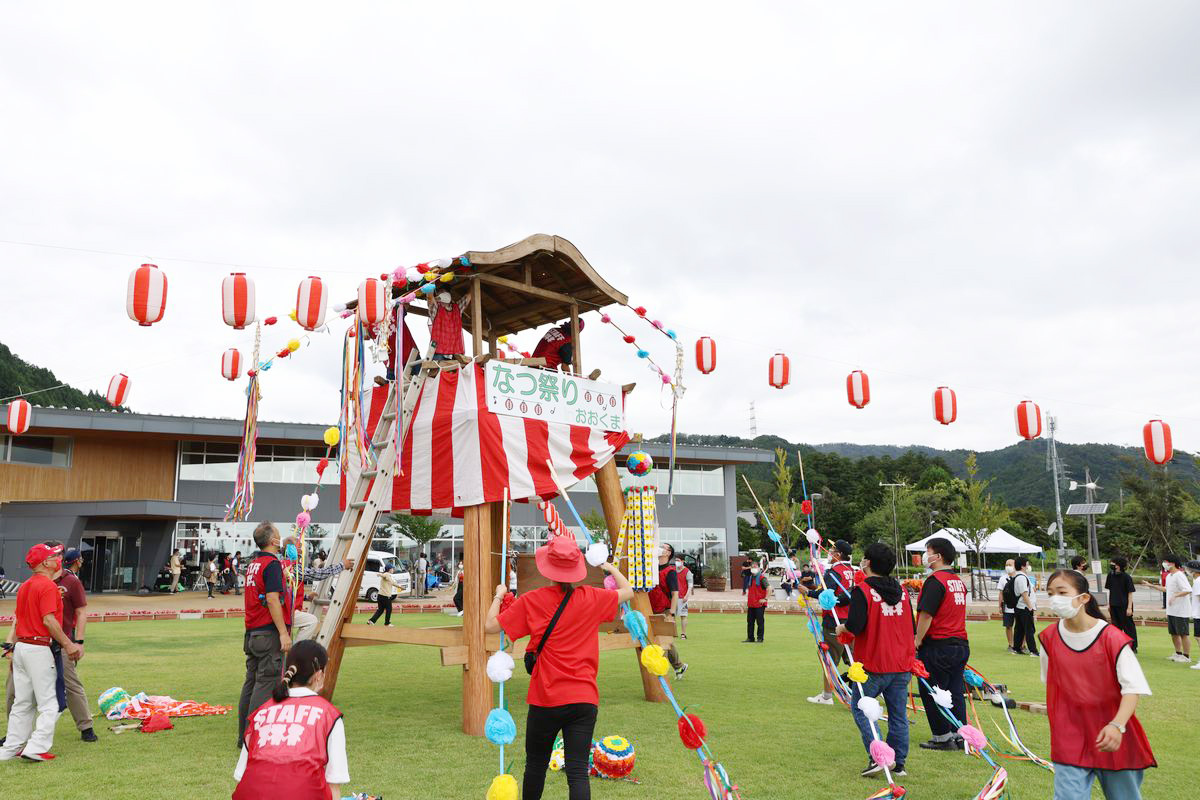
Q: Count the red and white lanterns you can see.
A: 13